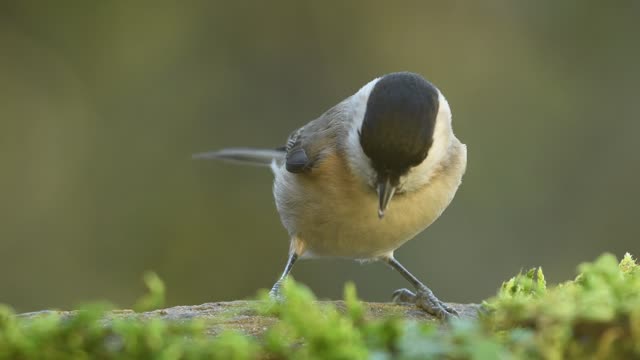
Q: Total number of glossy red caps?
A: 0